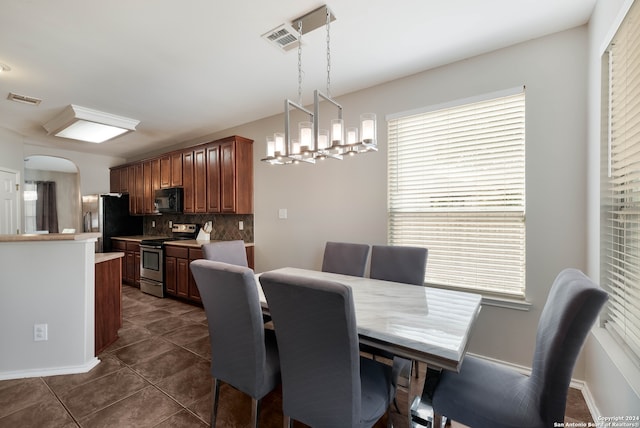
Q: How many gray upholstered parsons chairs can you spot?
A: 6